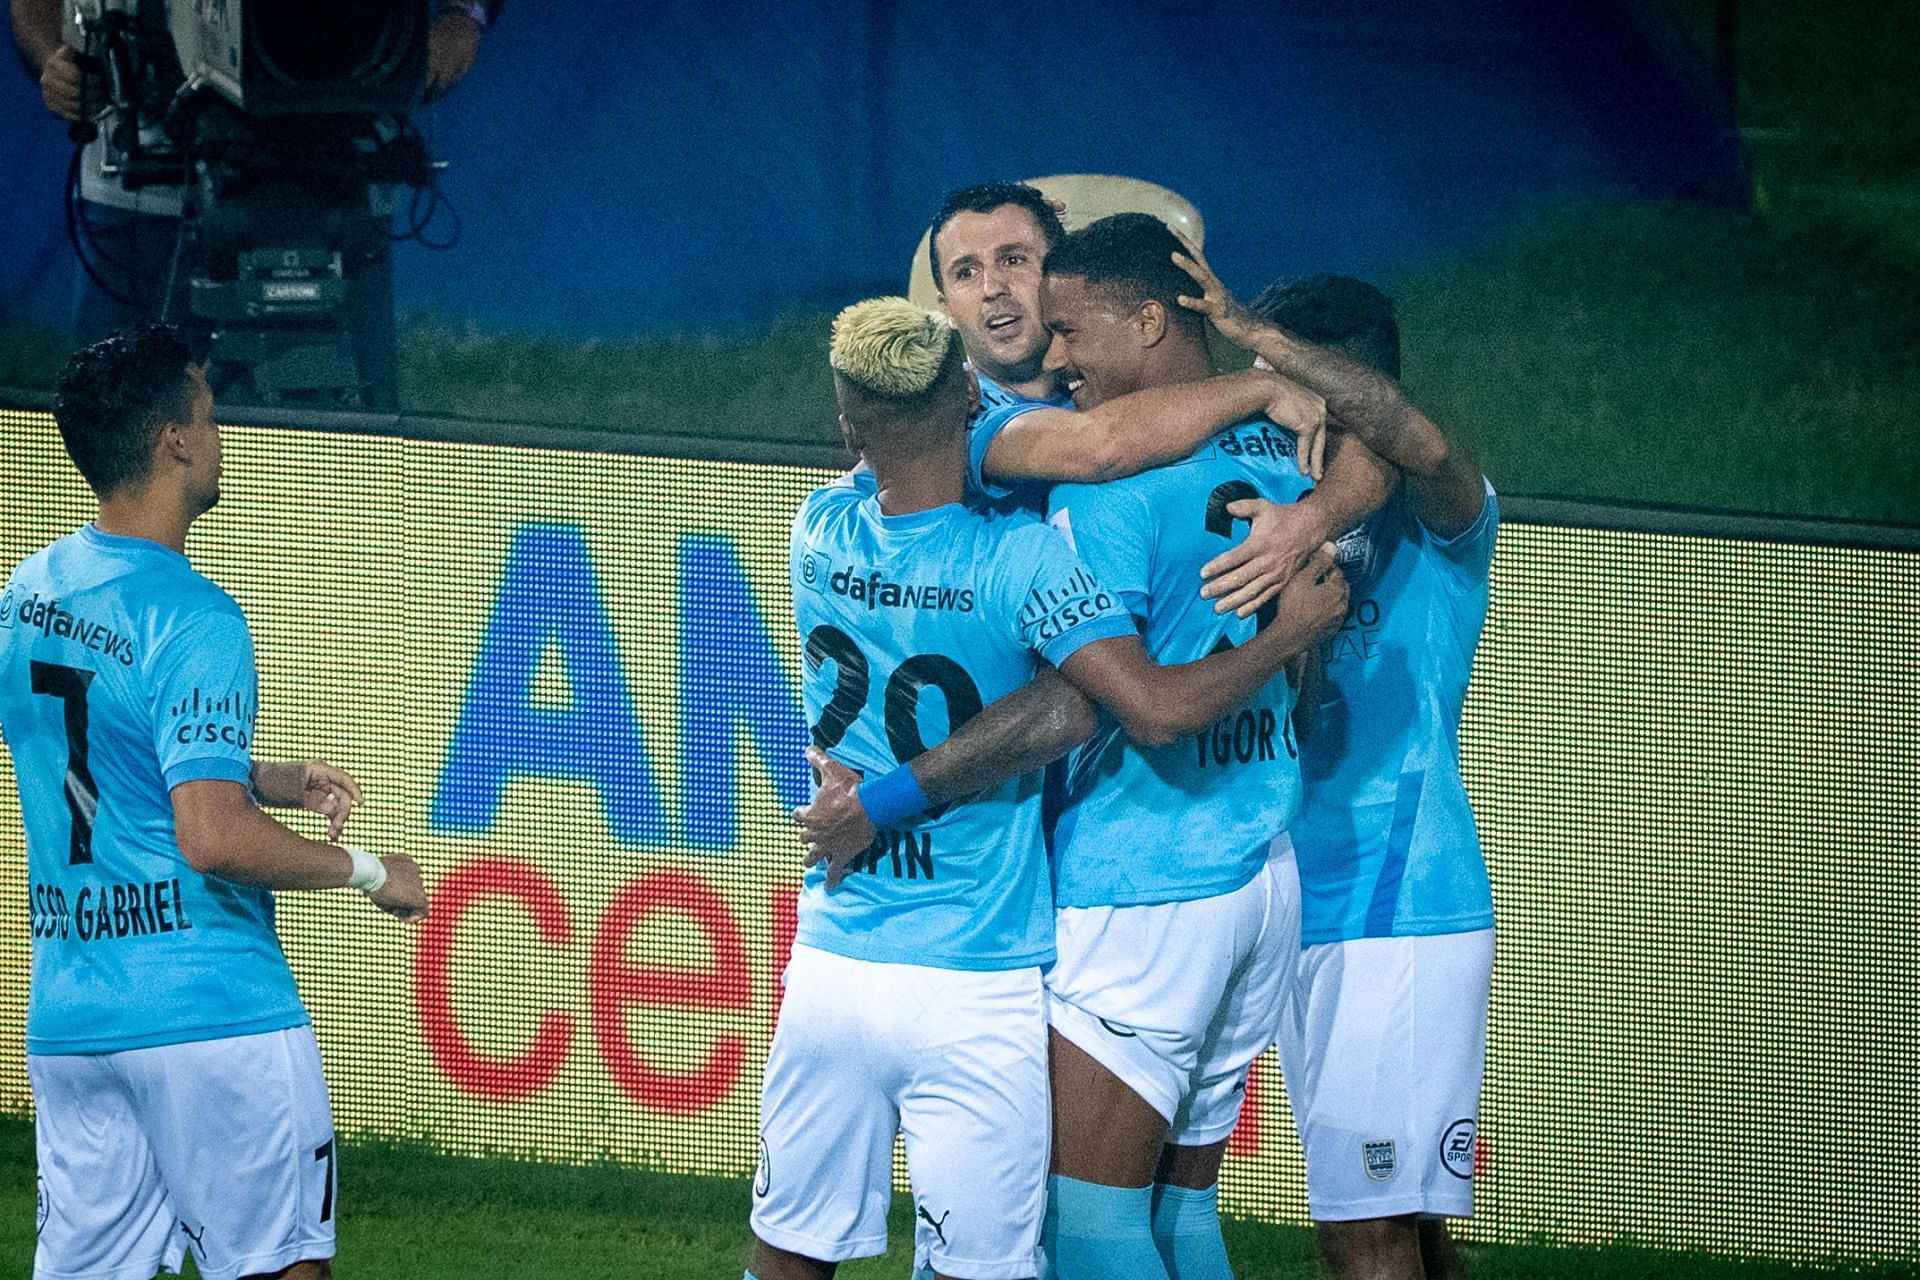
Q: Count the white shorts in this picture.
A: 4